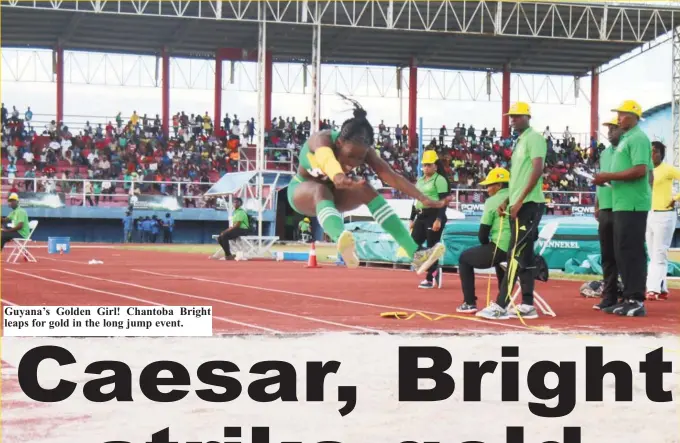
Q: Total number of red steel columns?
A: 7